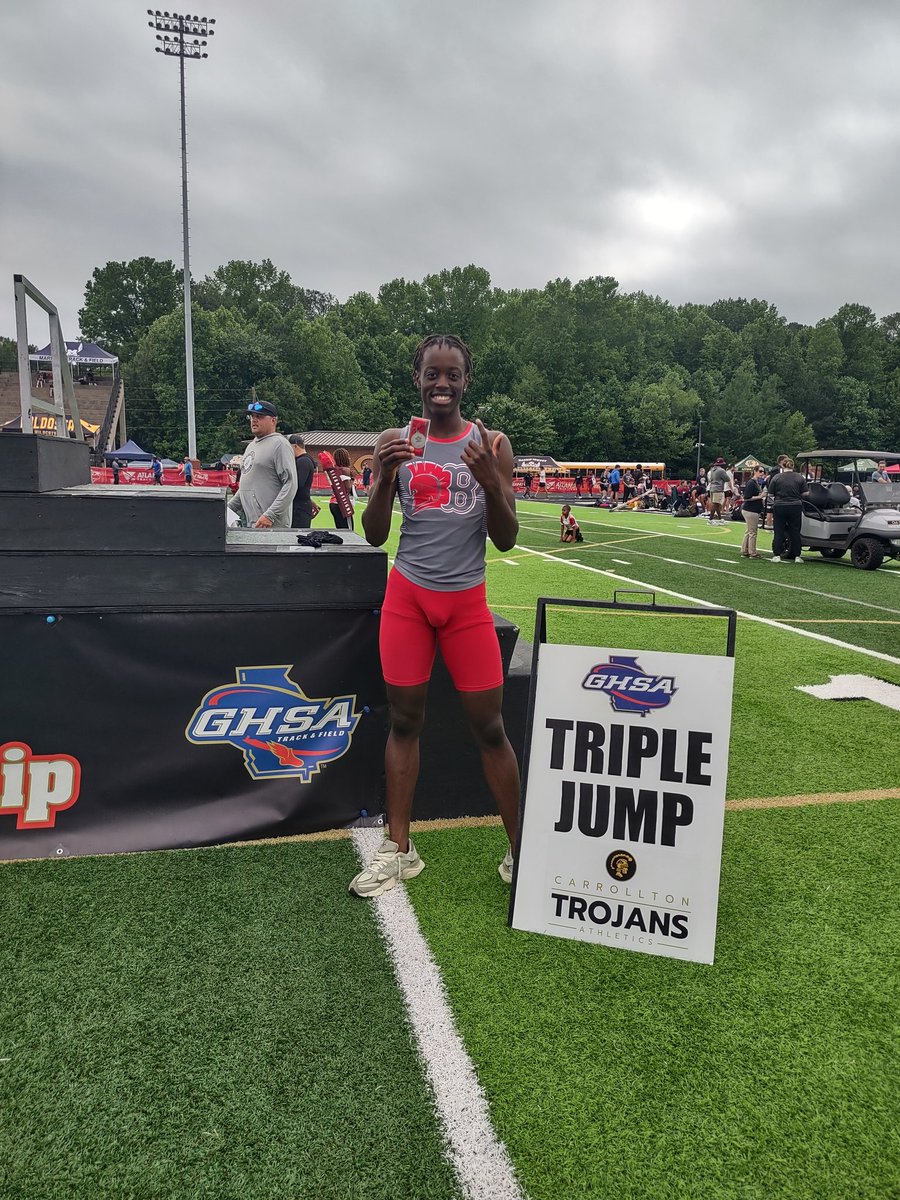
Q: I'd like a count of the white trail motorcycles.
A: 0